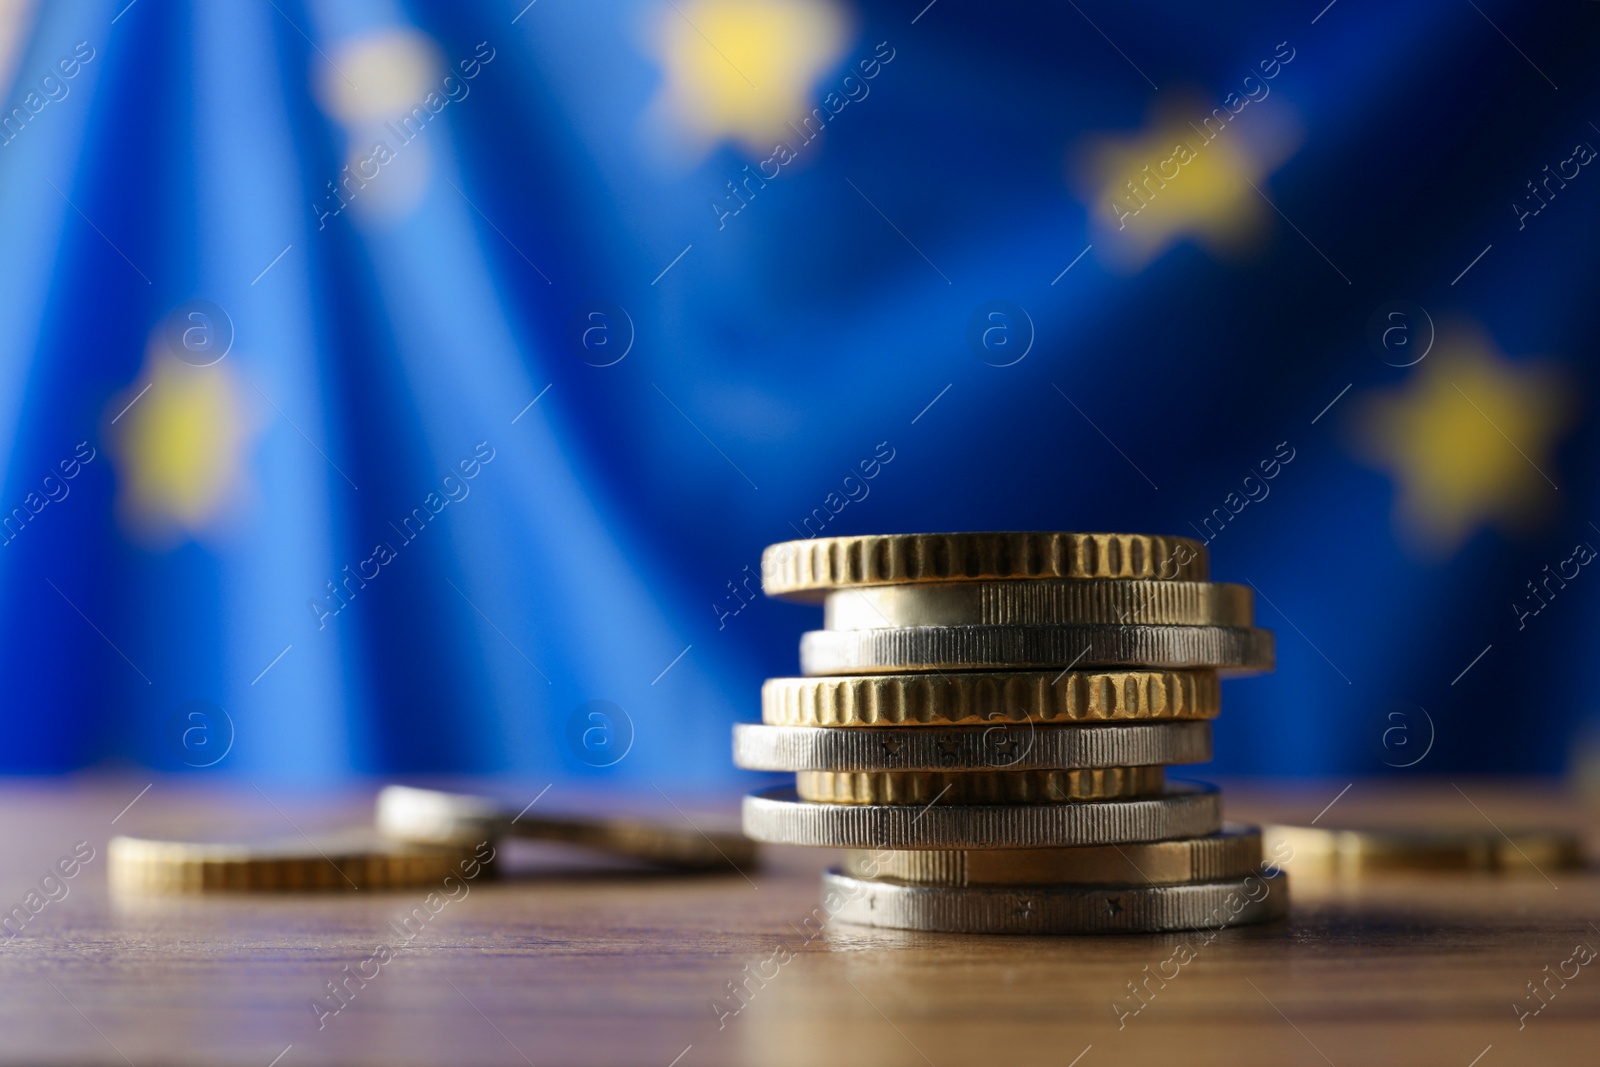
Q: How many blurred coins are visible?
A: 3